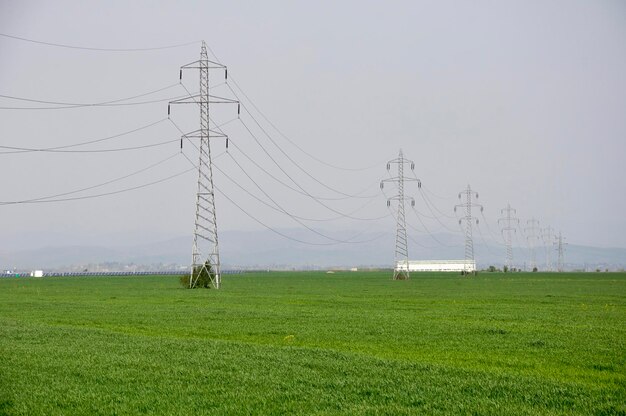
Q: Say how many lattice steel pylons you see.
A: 7